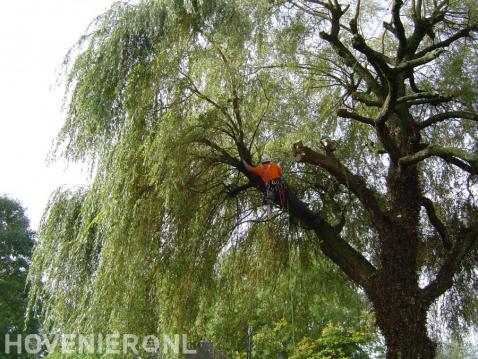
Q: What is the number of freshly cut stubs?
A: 2